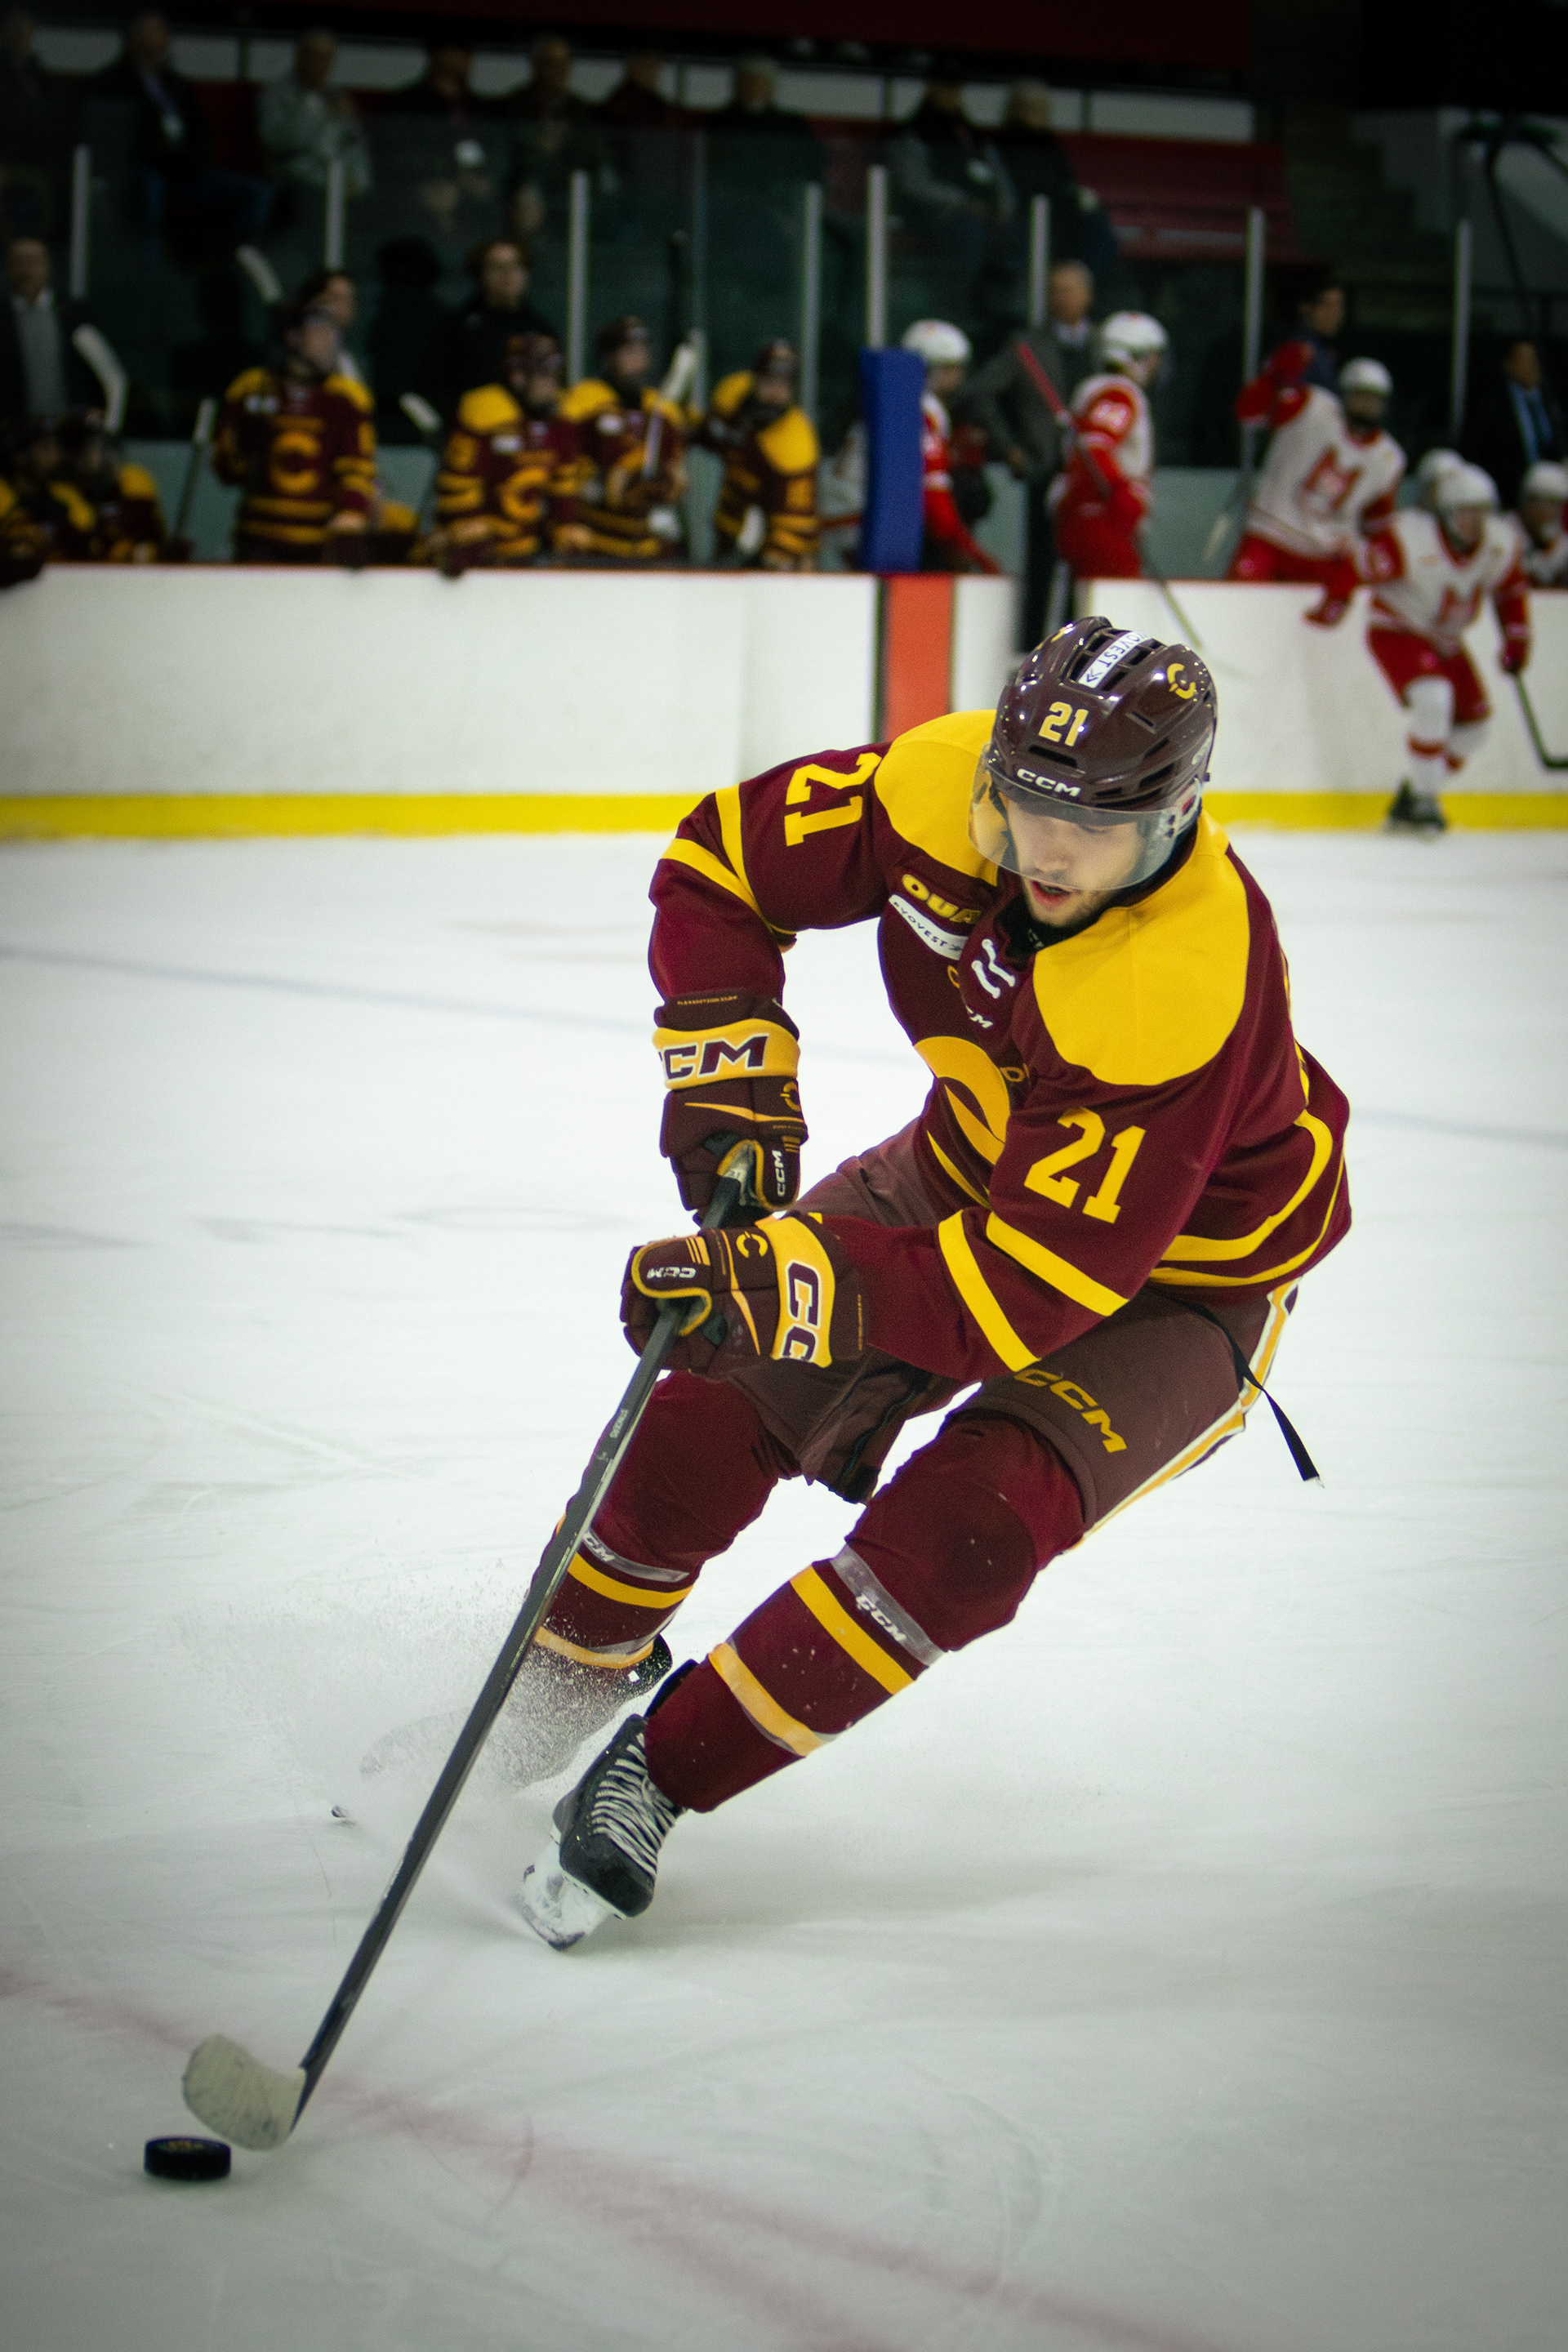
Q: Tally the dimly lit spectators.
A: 9